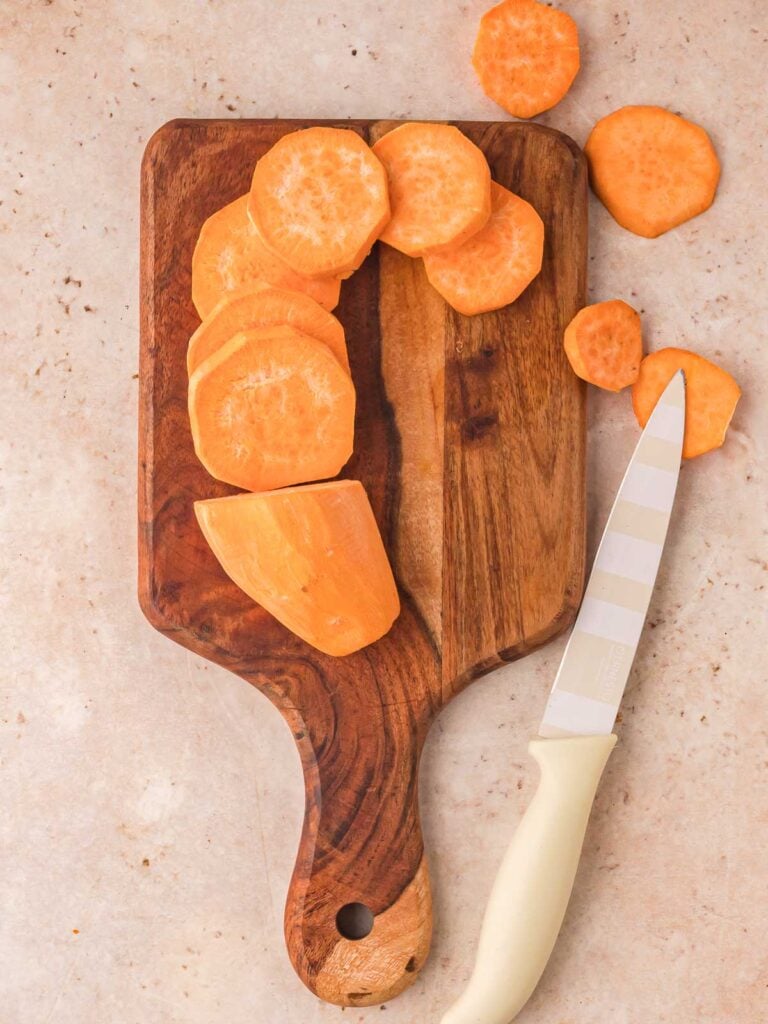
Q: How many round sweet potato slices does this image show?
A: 10